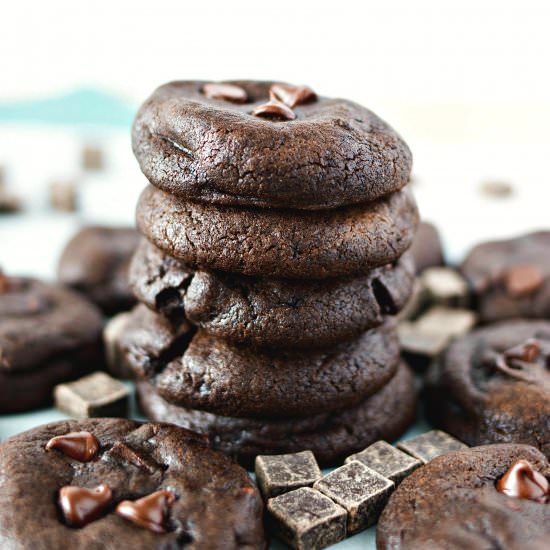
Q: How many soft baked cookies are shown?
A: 12